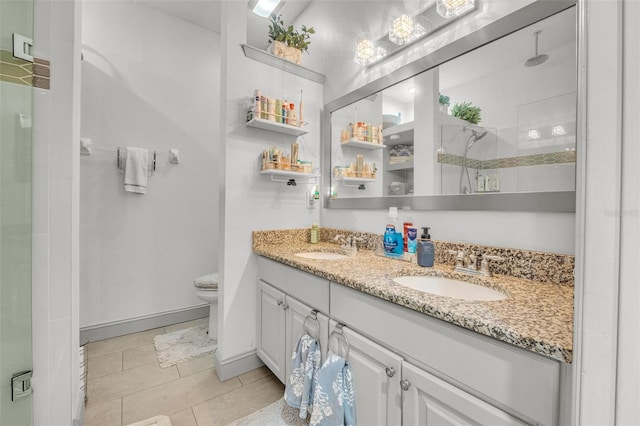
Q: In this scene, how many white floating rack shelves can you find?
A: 2